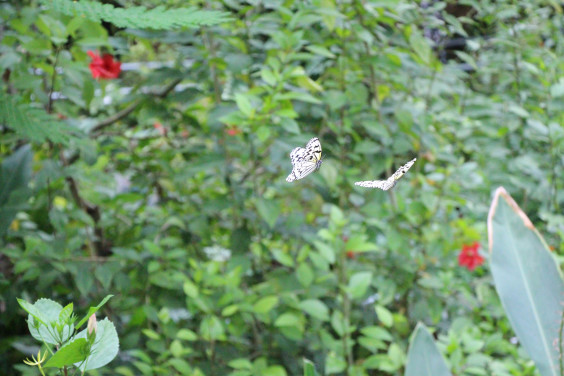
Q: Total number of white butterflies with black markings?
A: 2